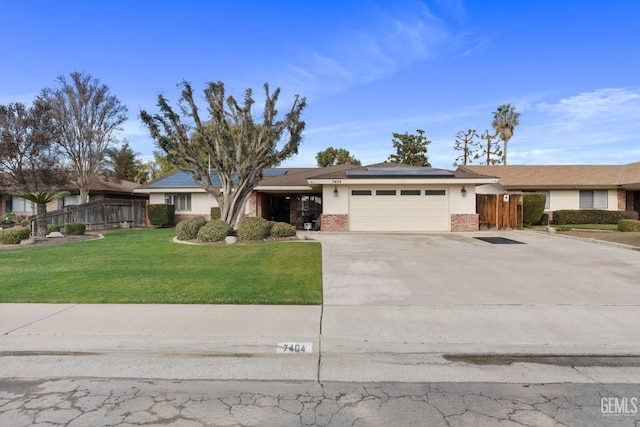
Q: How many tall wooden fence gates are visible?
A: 1